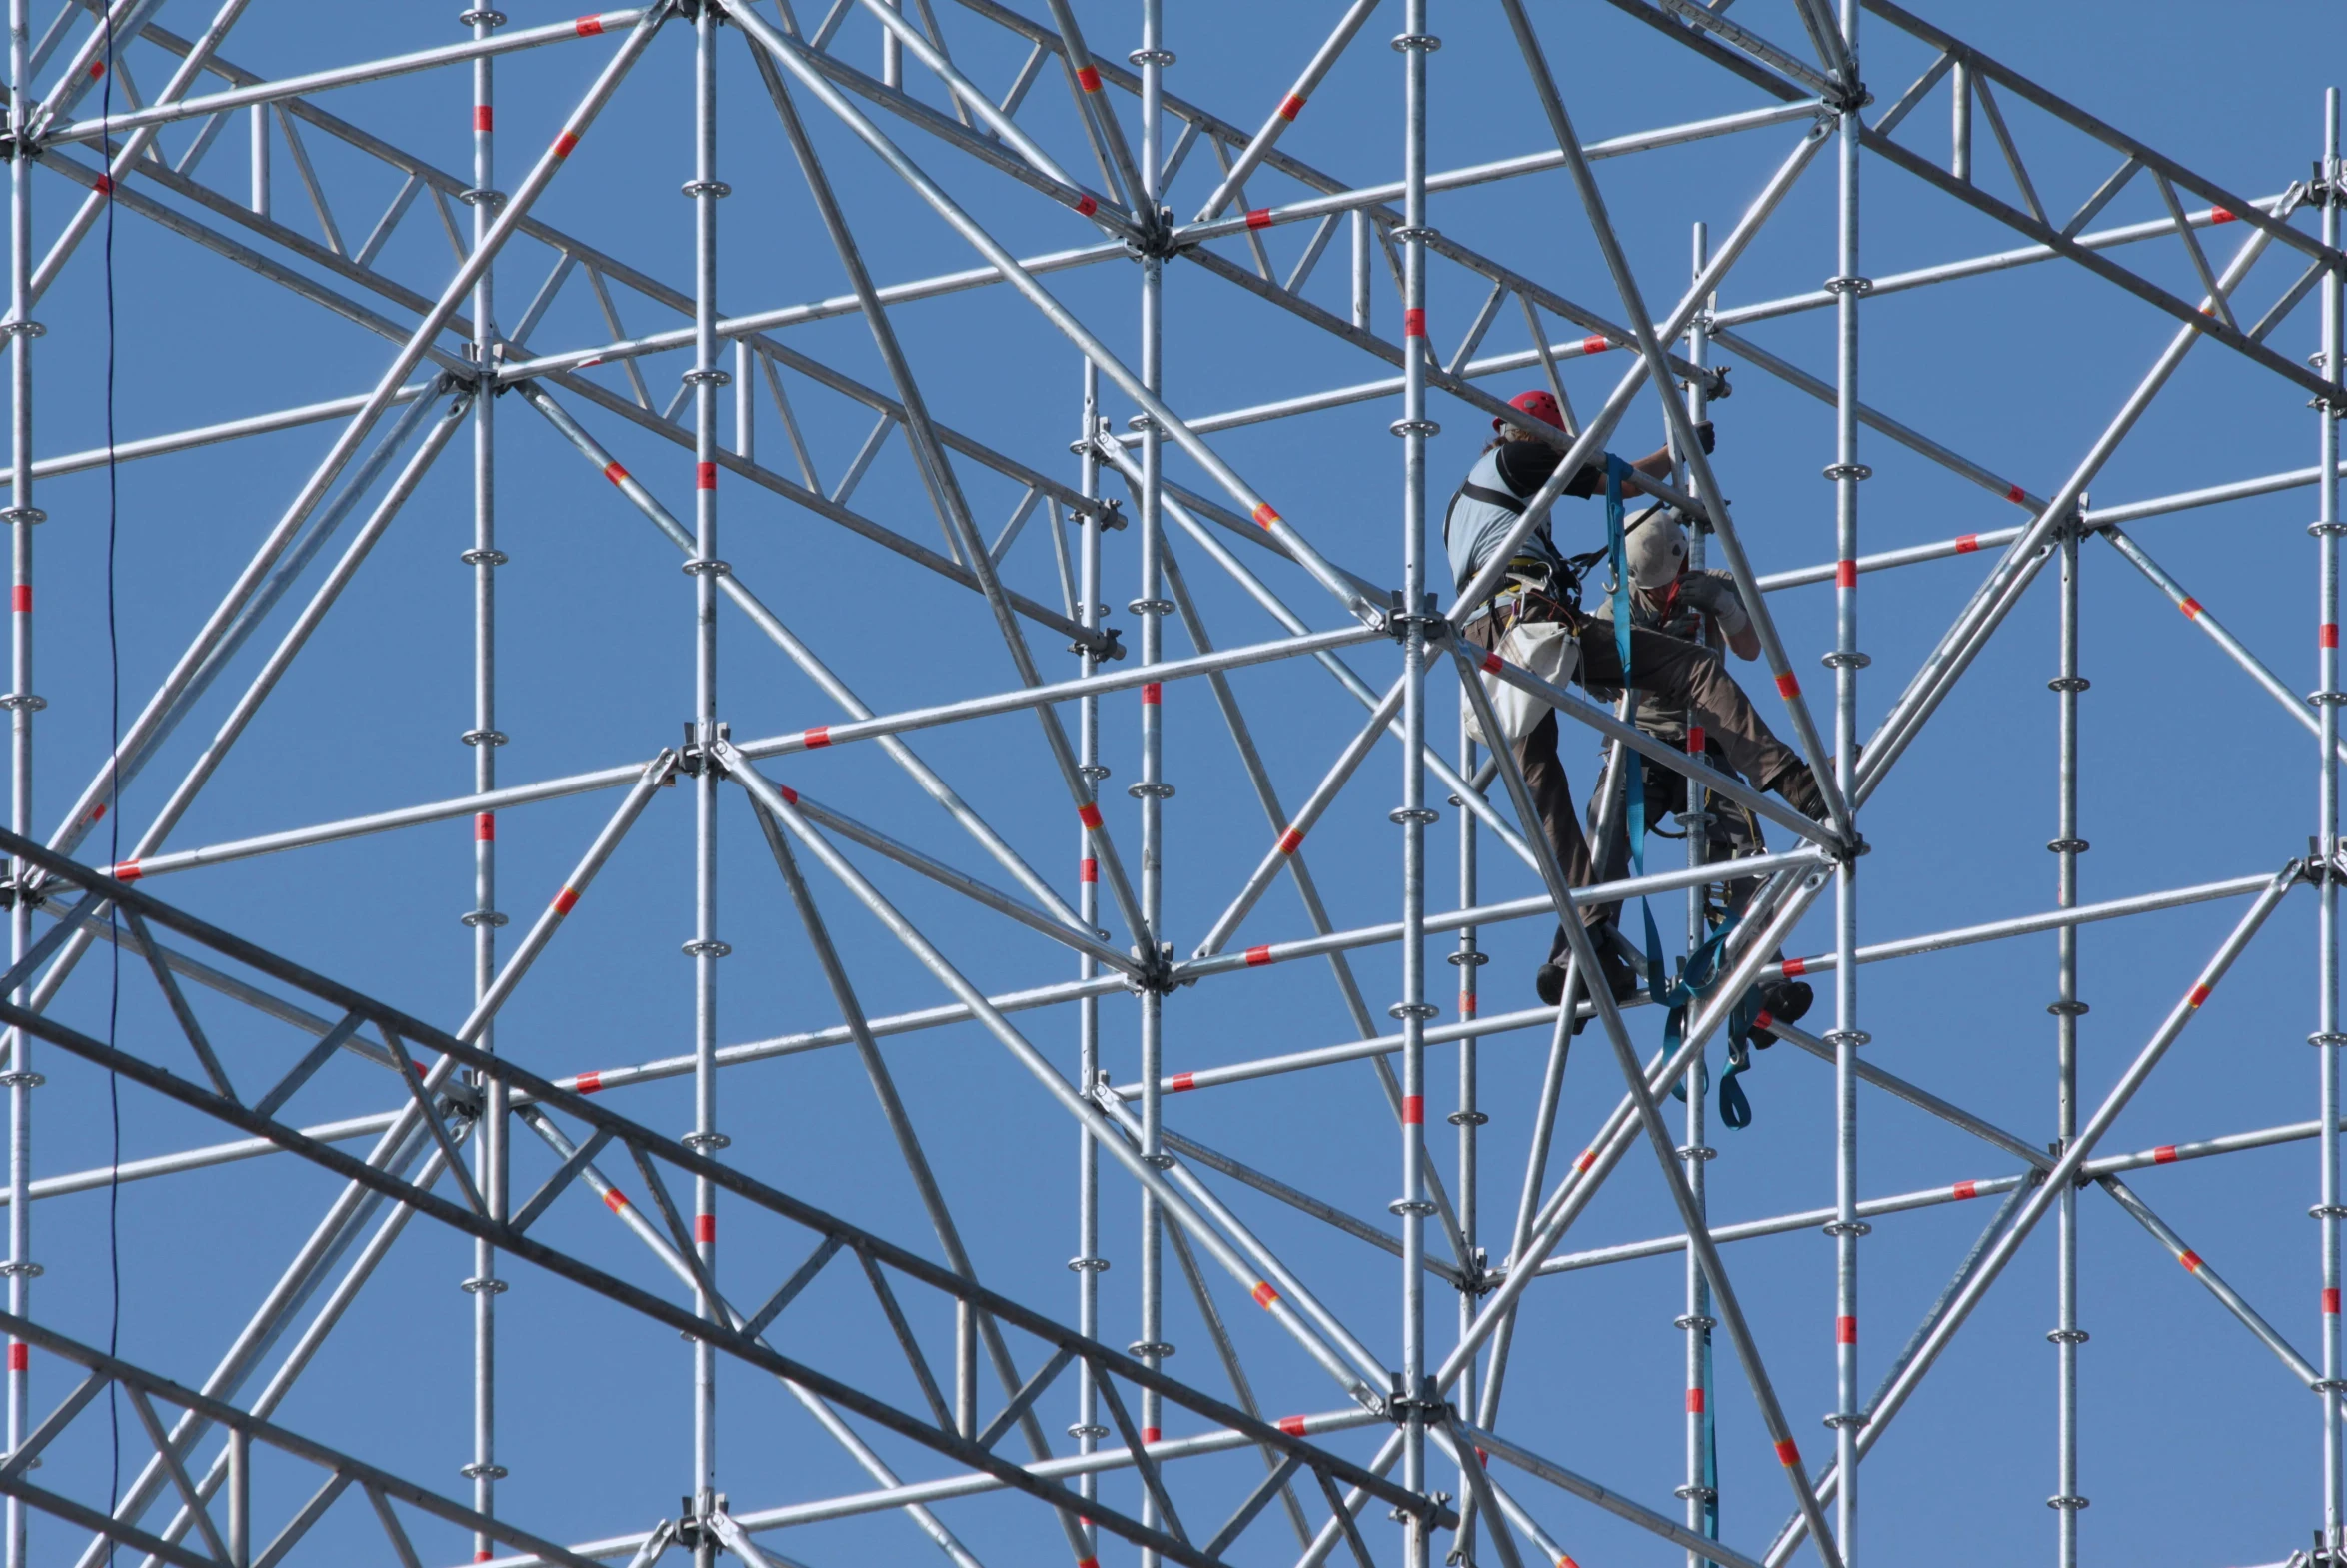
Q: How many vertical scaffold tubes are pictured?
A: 11